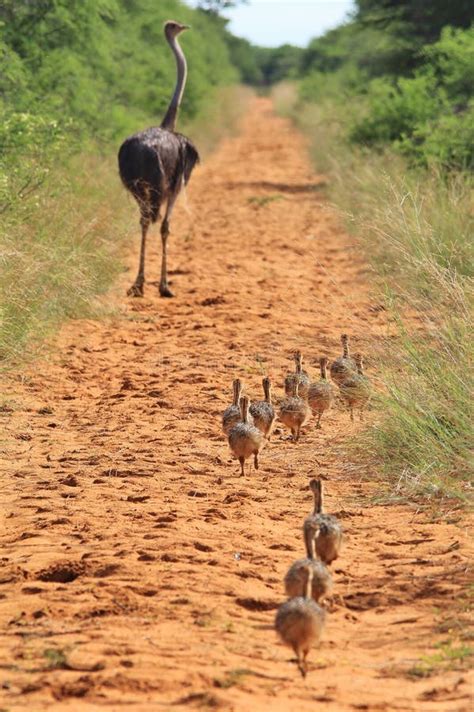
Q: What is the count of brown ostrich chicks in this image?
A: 11